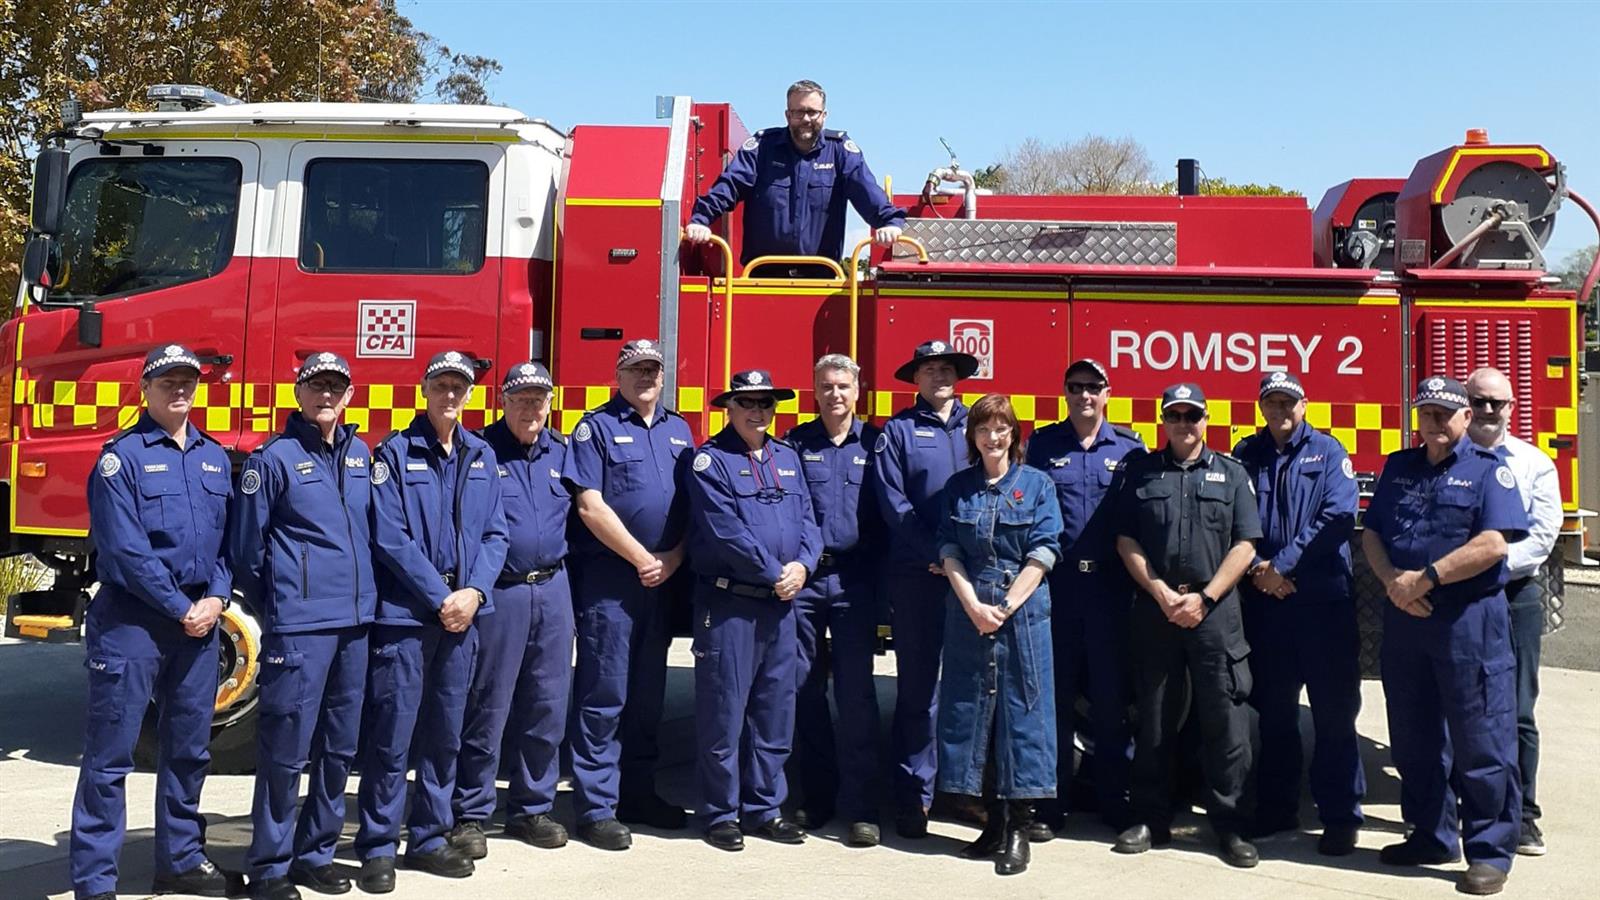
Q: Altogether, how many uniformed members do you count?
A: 13